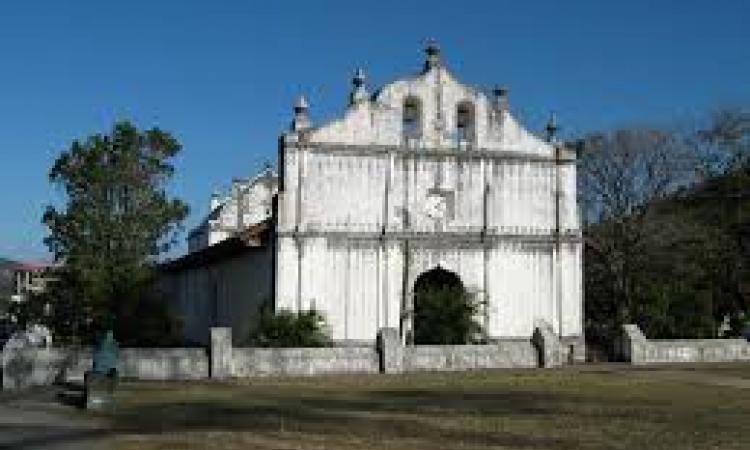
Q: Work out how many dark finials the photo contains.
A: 5